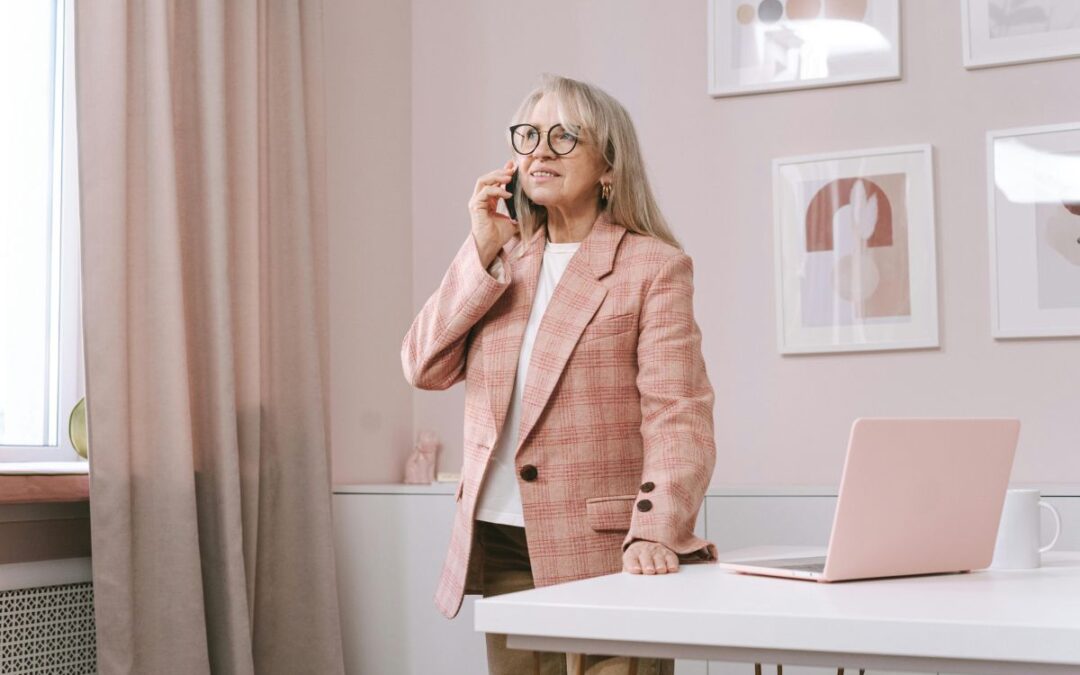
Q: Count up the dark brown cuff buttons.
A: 2